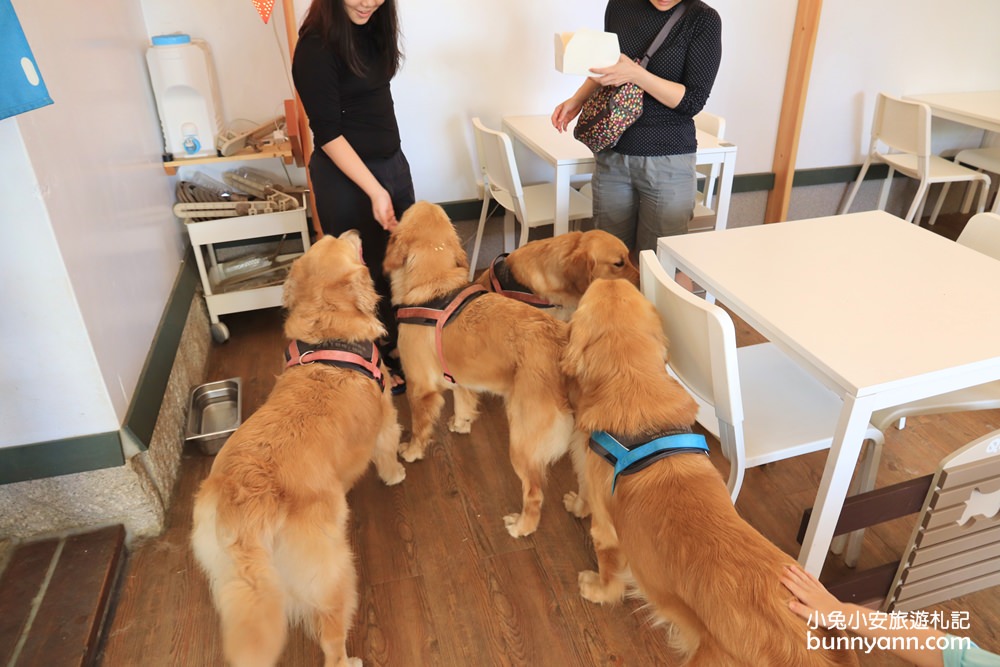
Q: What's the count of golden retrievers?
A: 4